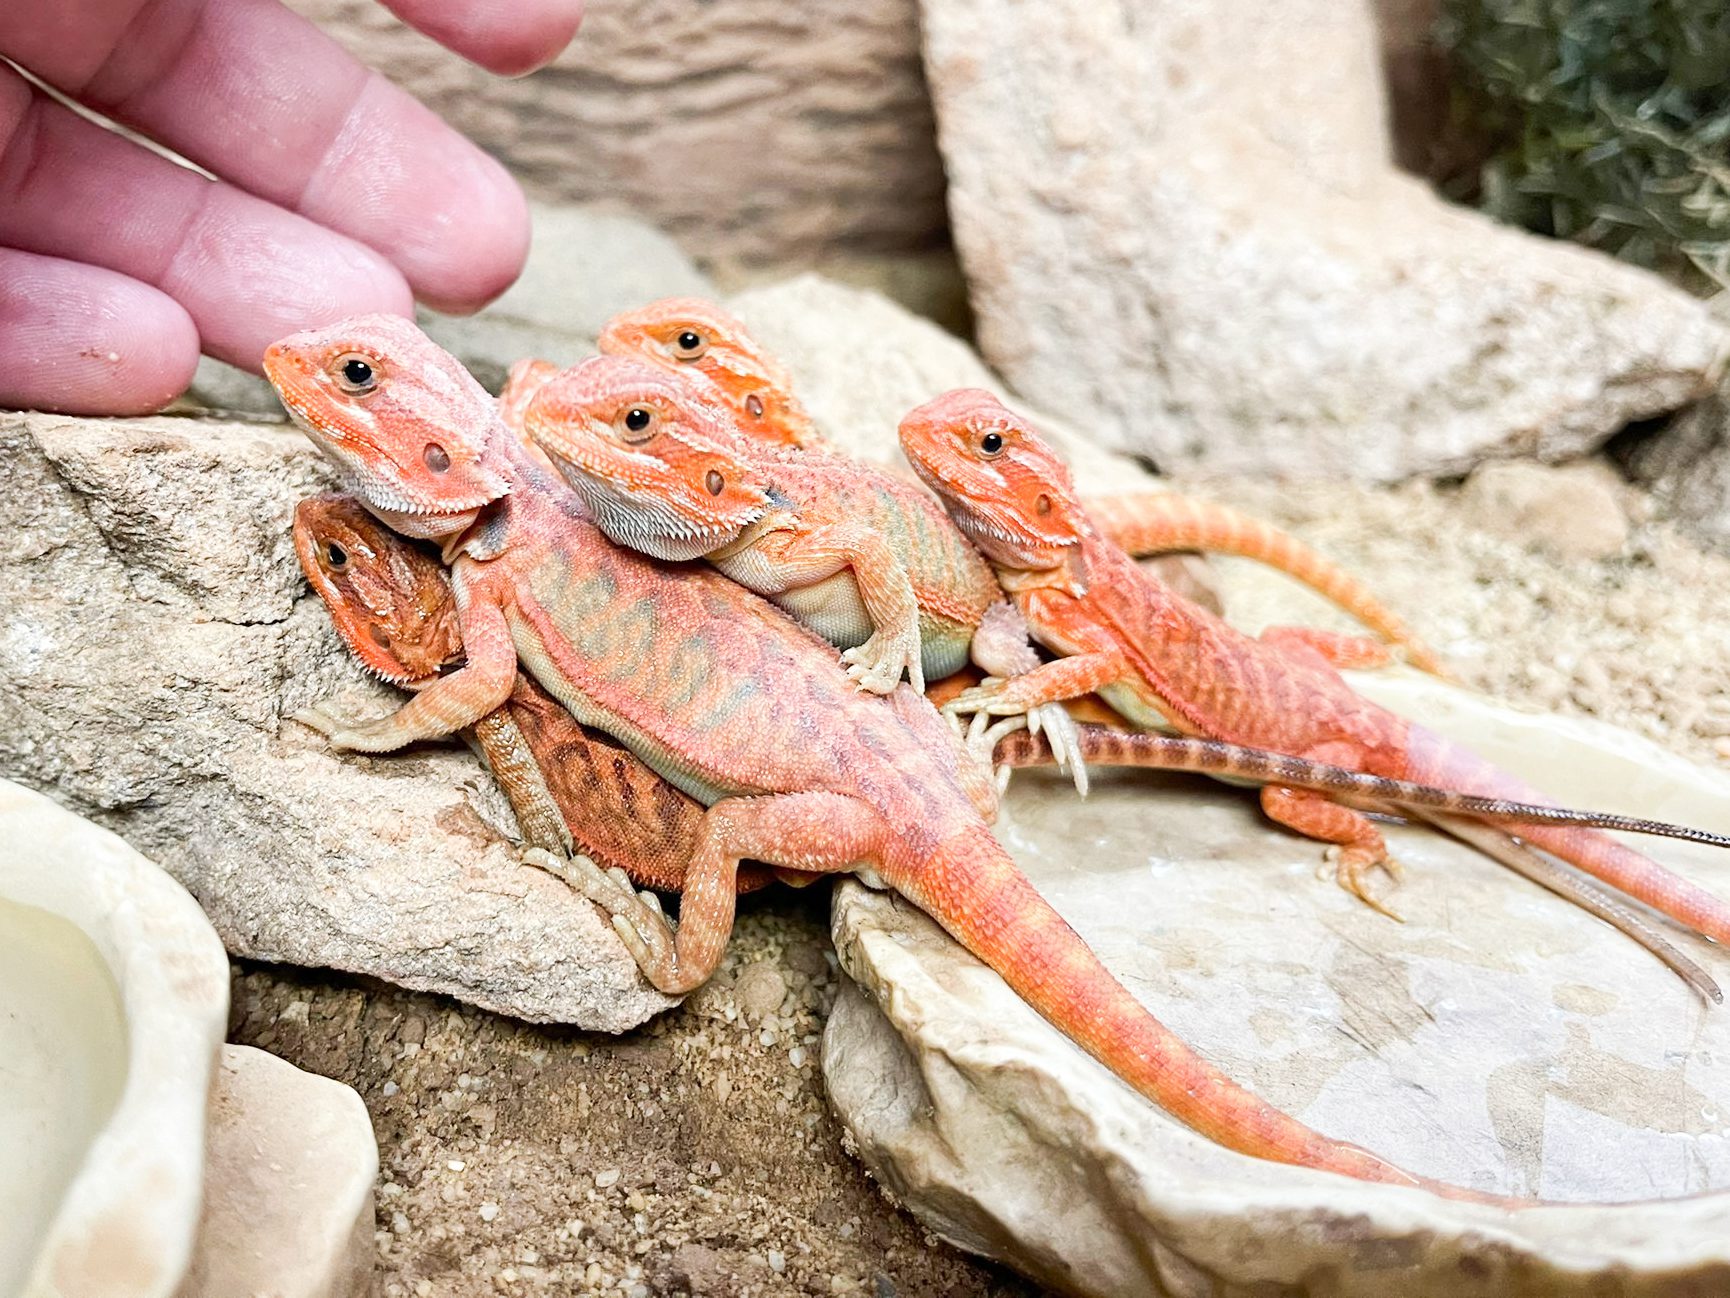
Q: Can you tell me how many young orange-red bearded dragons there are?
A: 5